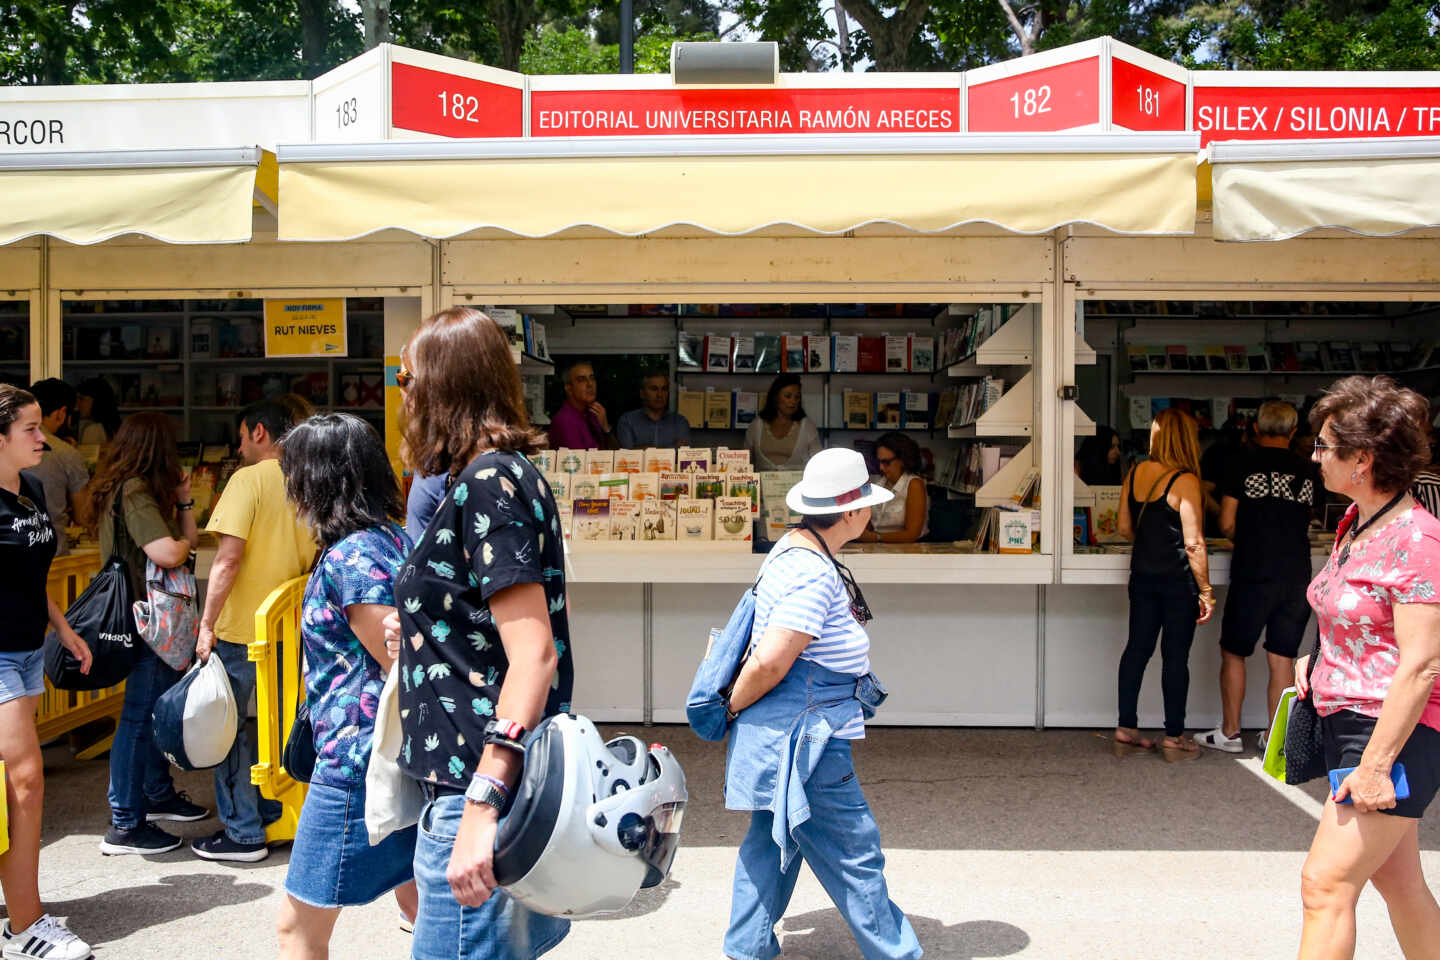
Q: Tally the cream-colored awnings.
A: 3